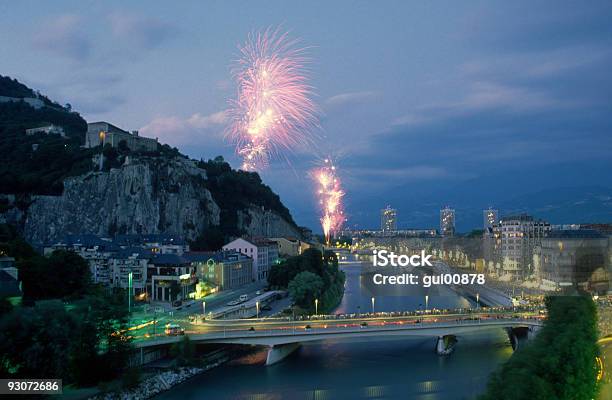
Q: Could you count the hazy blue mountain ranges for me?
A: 1